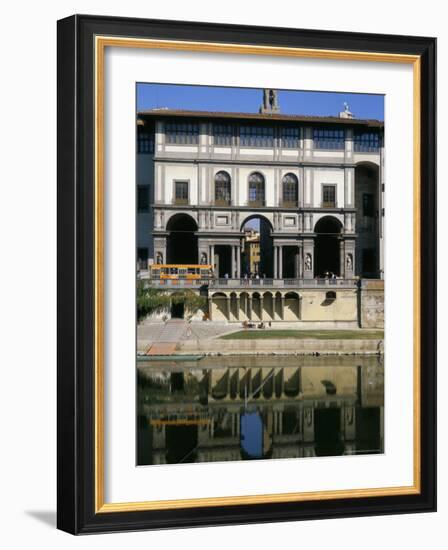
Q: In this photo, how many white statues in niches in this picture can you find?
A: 4